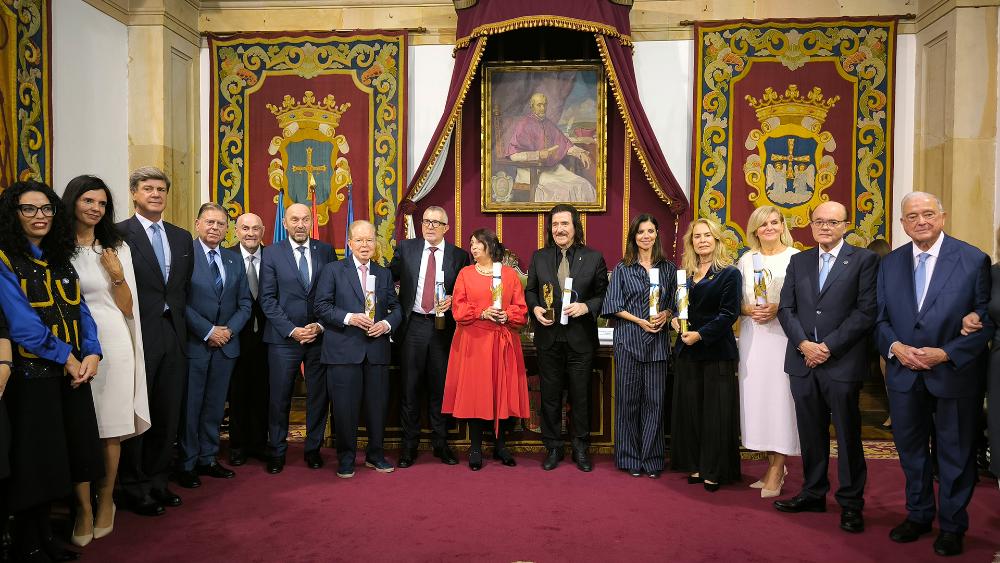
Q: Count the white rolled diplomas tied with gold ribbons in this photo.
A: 7